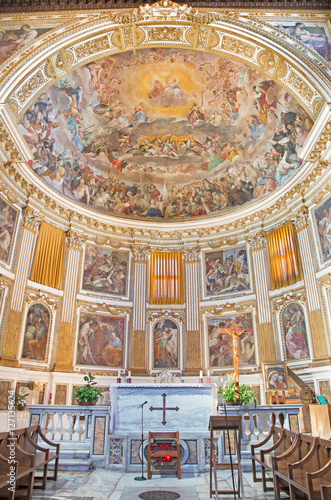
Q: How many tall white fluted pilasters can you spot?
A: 6